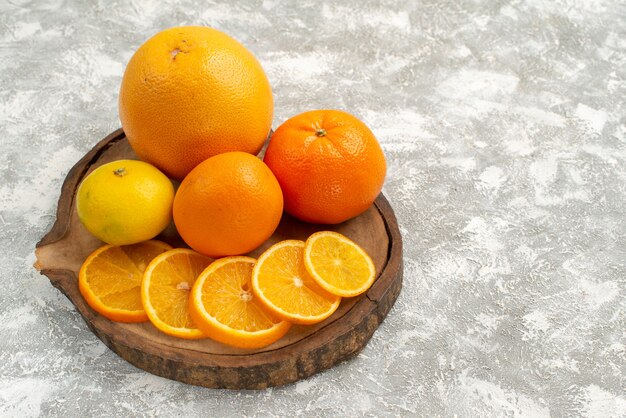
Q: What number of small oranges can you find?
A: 2